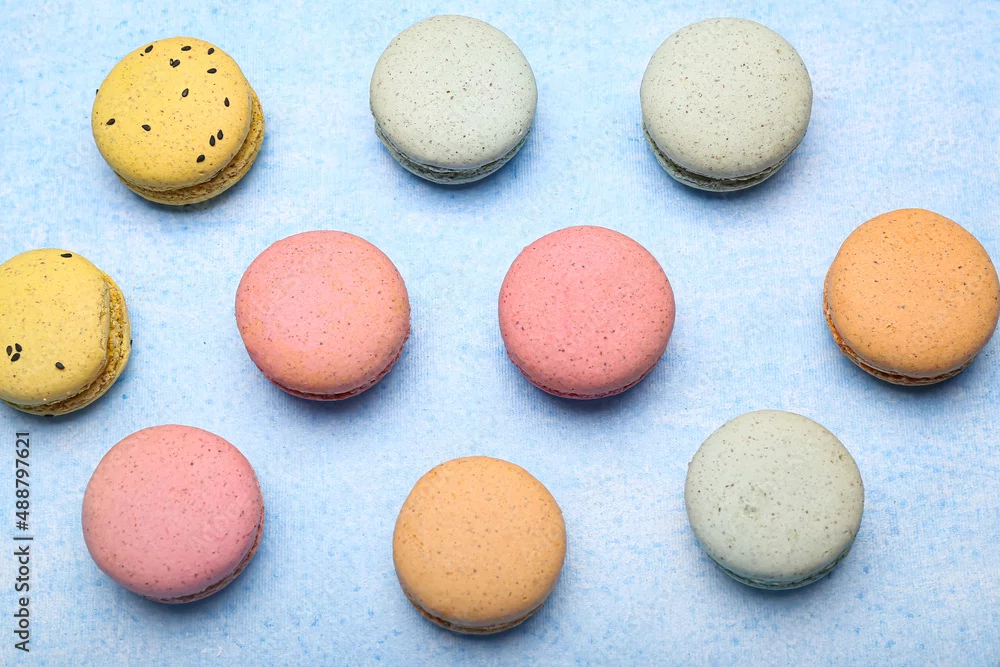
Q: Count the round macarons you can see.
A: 10